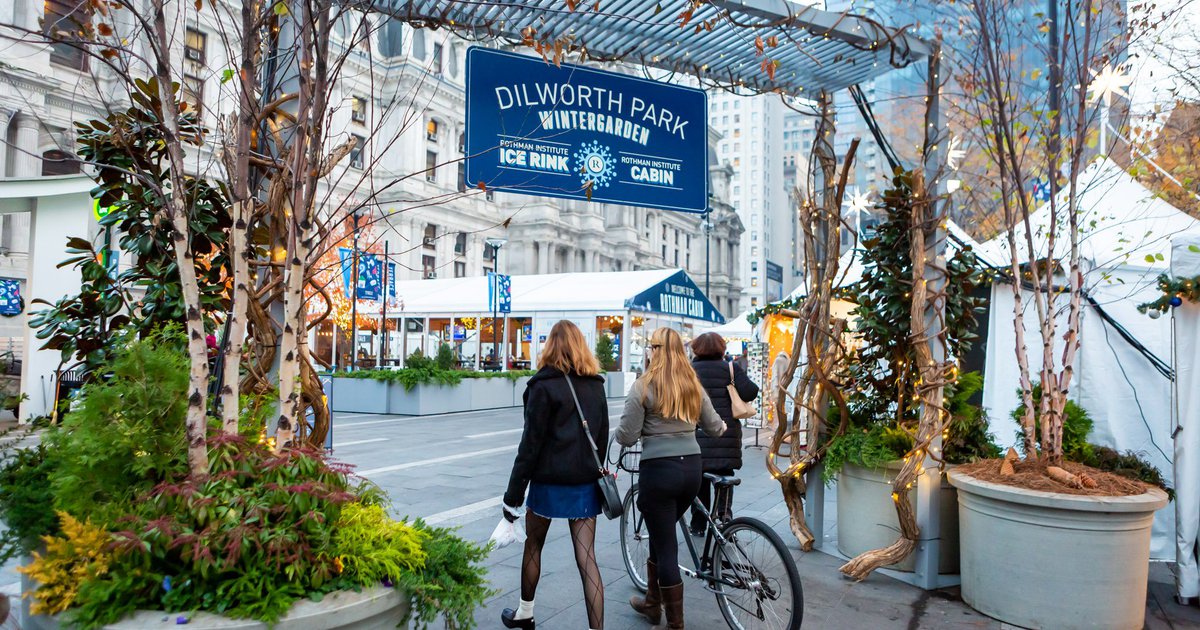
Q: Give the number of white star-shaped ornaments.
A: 3